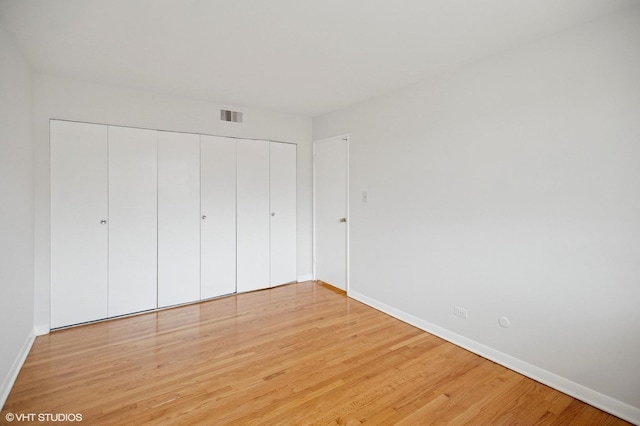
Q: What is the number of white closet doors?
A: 6